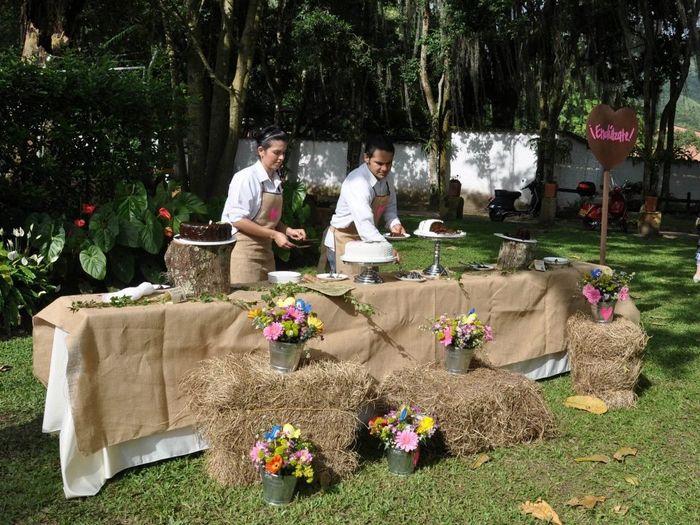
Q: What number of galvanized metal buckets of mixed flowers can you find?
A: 5